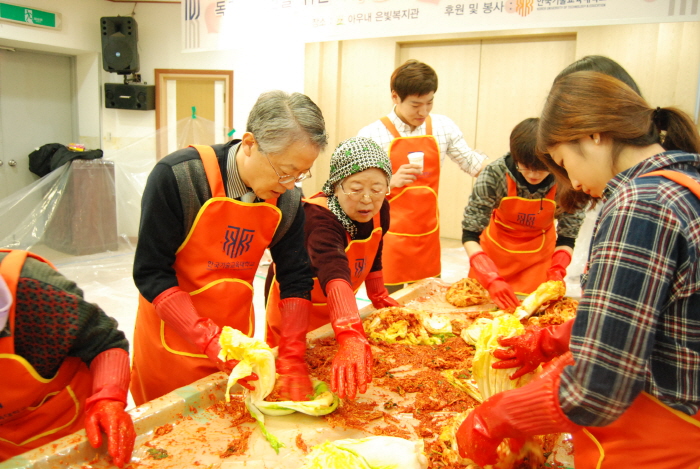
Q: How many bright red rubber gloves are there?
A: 9